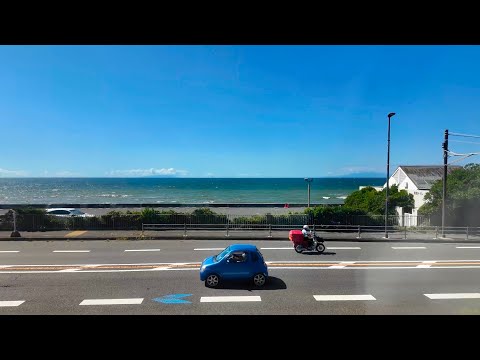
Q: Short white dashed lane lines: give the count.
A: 13